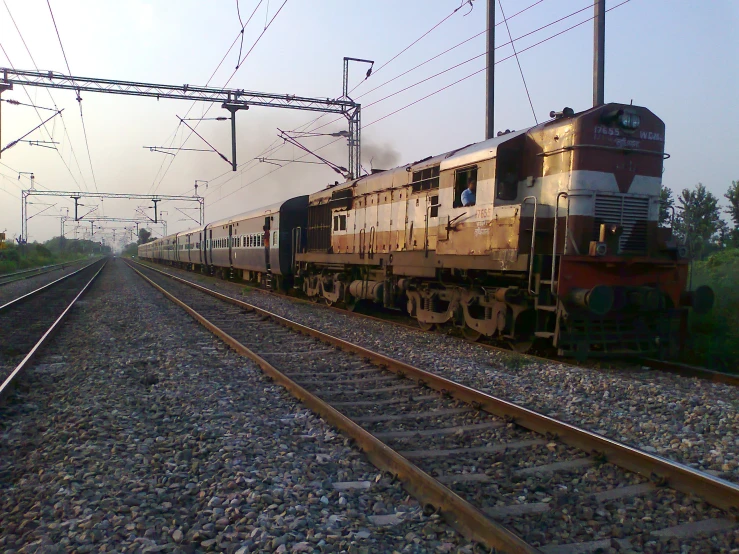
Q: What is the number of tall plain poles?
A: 2